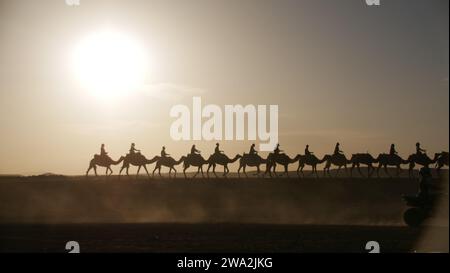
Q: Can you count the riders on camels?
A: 11